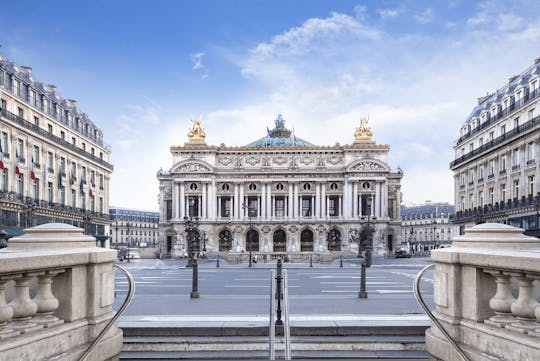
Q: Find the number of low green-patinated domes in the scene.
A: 1